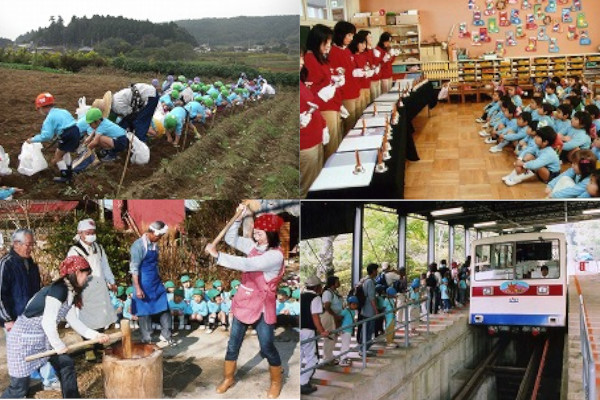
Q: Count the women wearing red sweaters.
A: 6